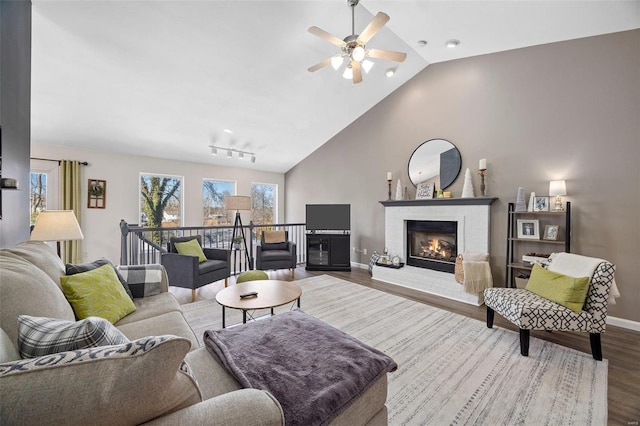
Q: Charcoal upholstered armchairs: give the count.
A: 2